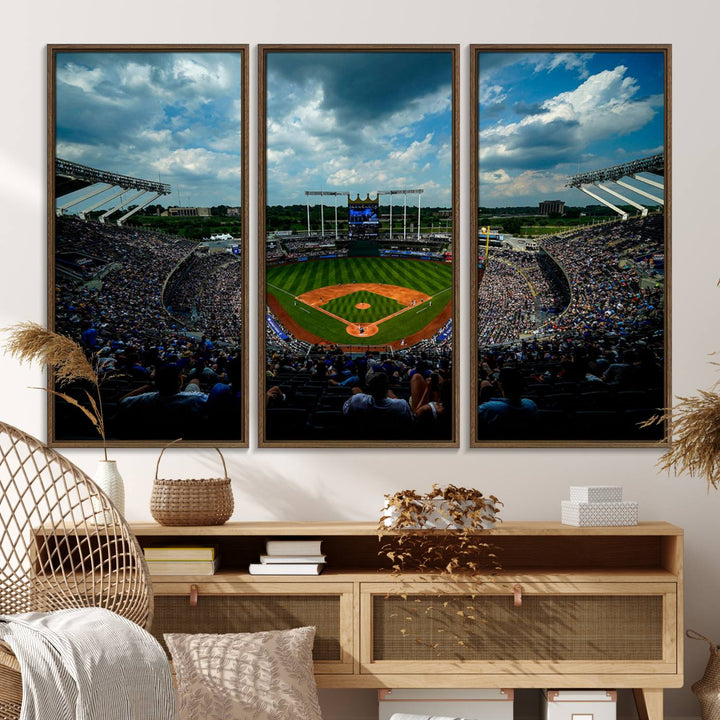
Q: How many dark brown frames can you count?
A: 3